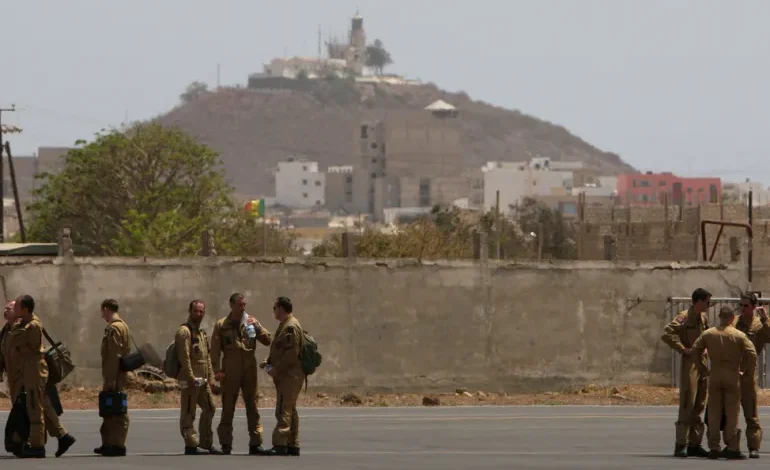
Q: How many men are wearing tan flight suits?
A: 9